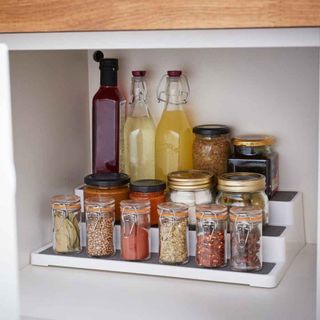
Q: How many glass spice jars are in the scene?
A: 6